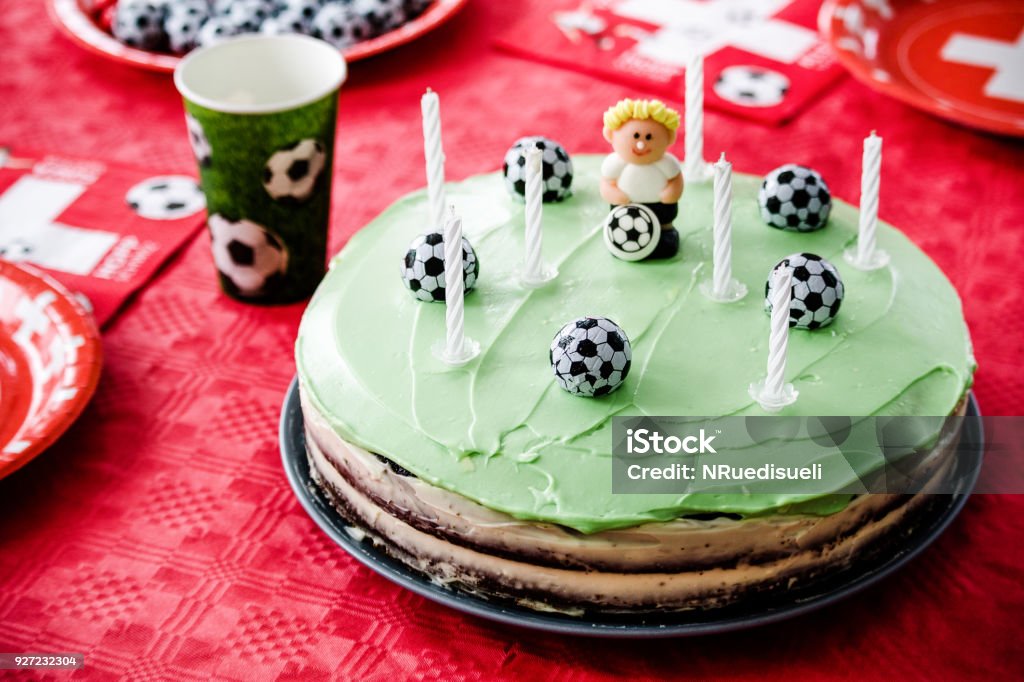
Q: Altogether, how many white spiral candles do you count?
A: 7